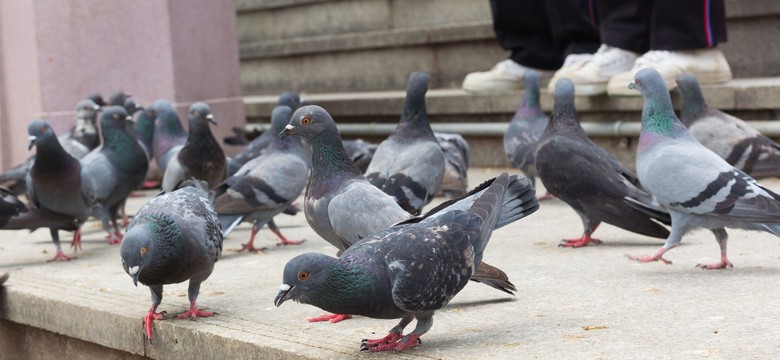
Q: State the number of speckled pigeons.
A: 2